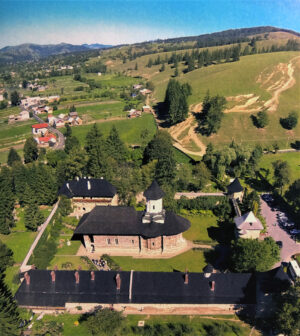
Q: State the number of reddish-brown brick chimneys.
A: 7